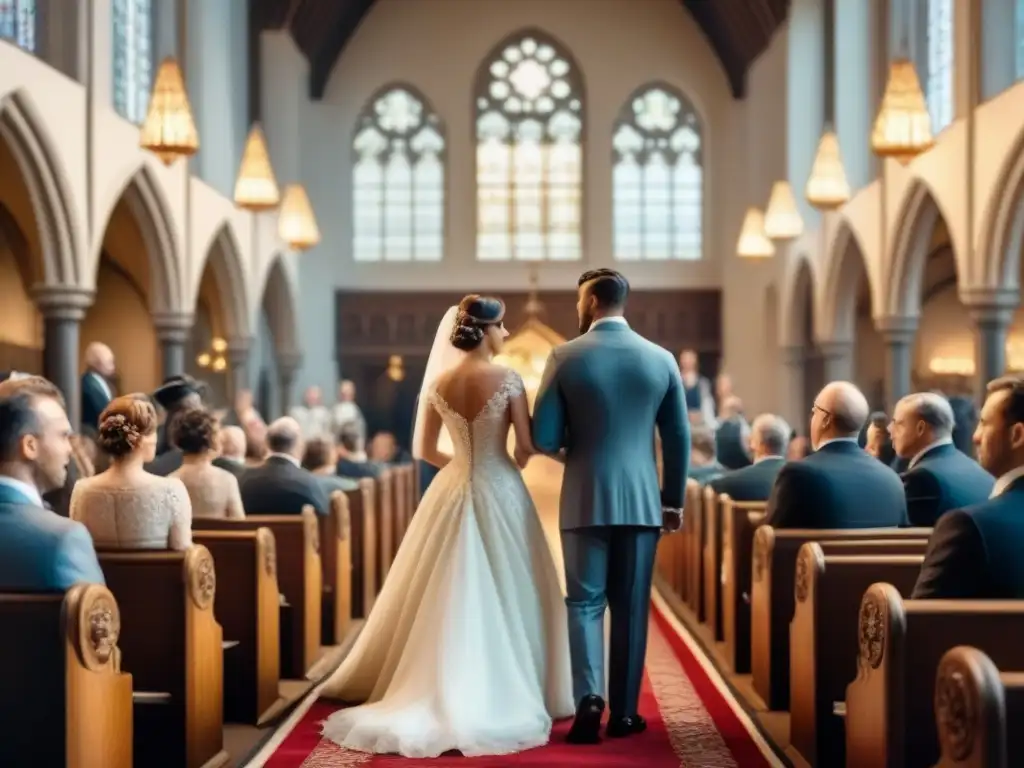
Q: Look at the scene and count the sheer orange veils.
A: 0